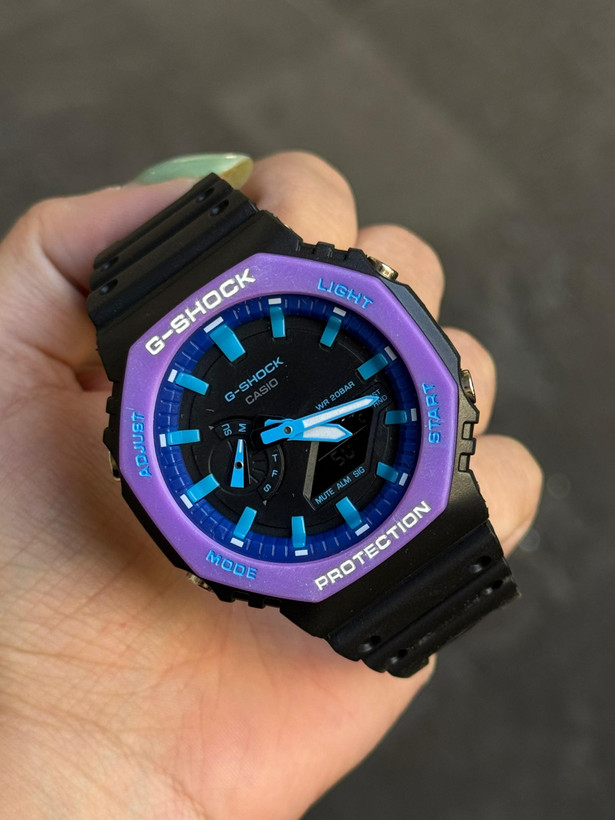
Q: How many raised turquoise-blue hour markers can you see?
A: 12